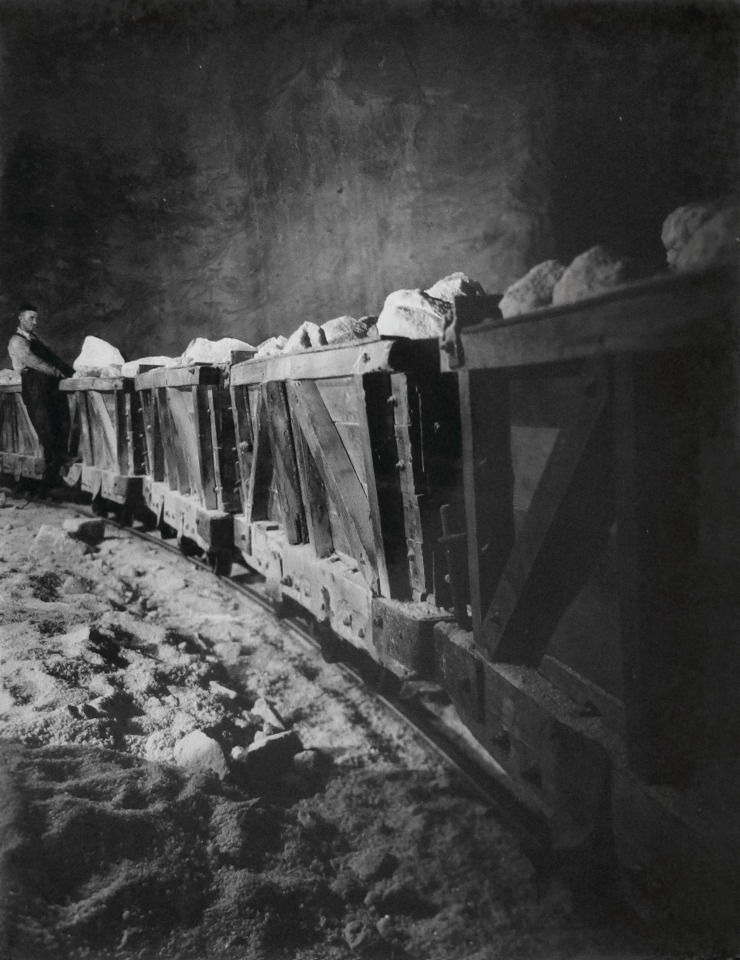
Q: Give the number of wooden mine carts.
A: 5